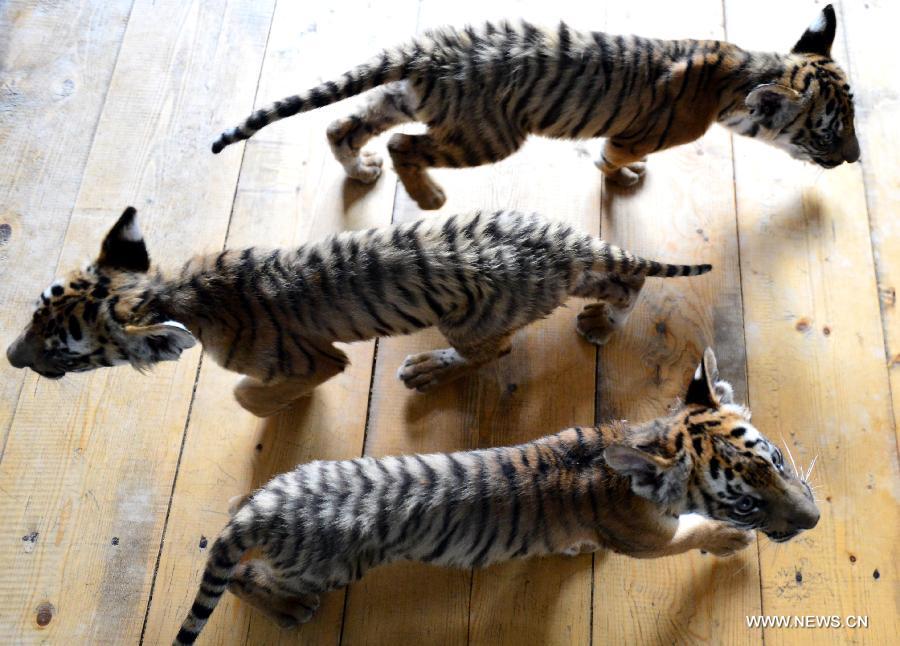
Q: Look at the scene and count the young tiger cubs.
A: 3